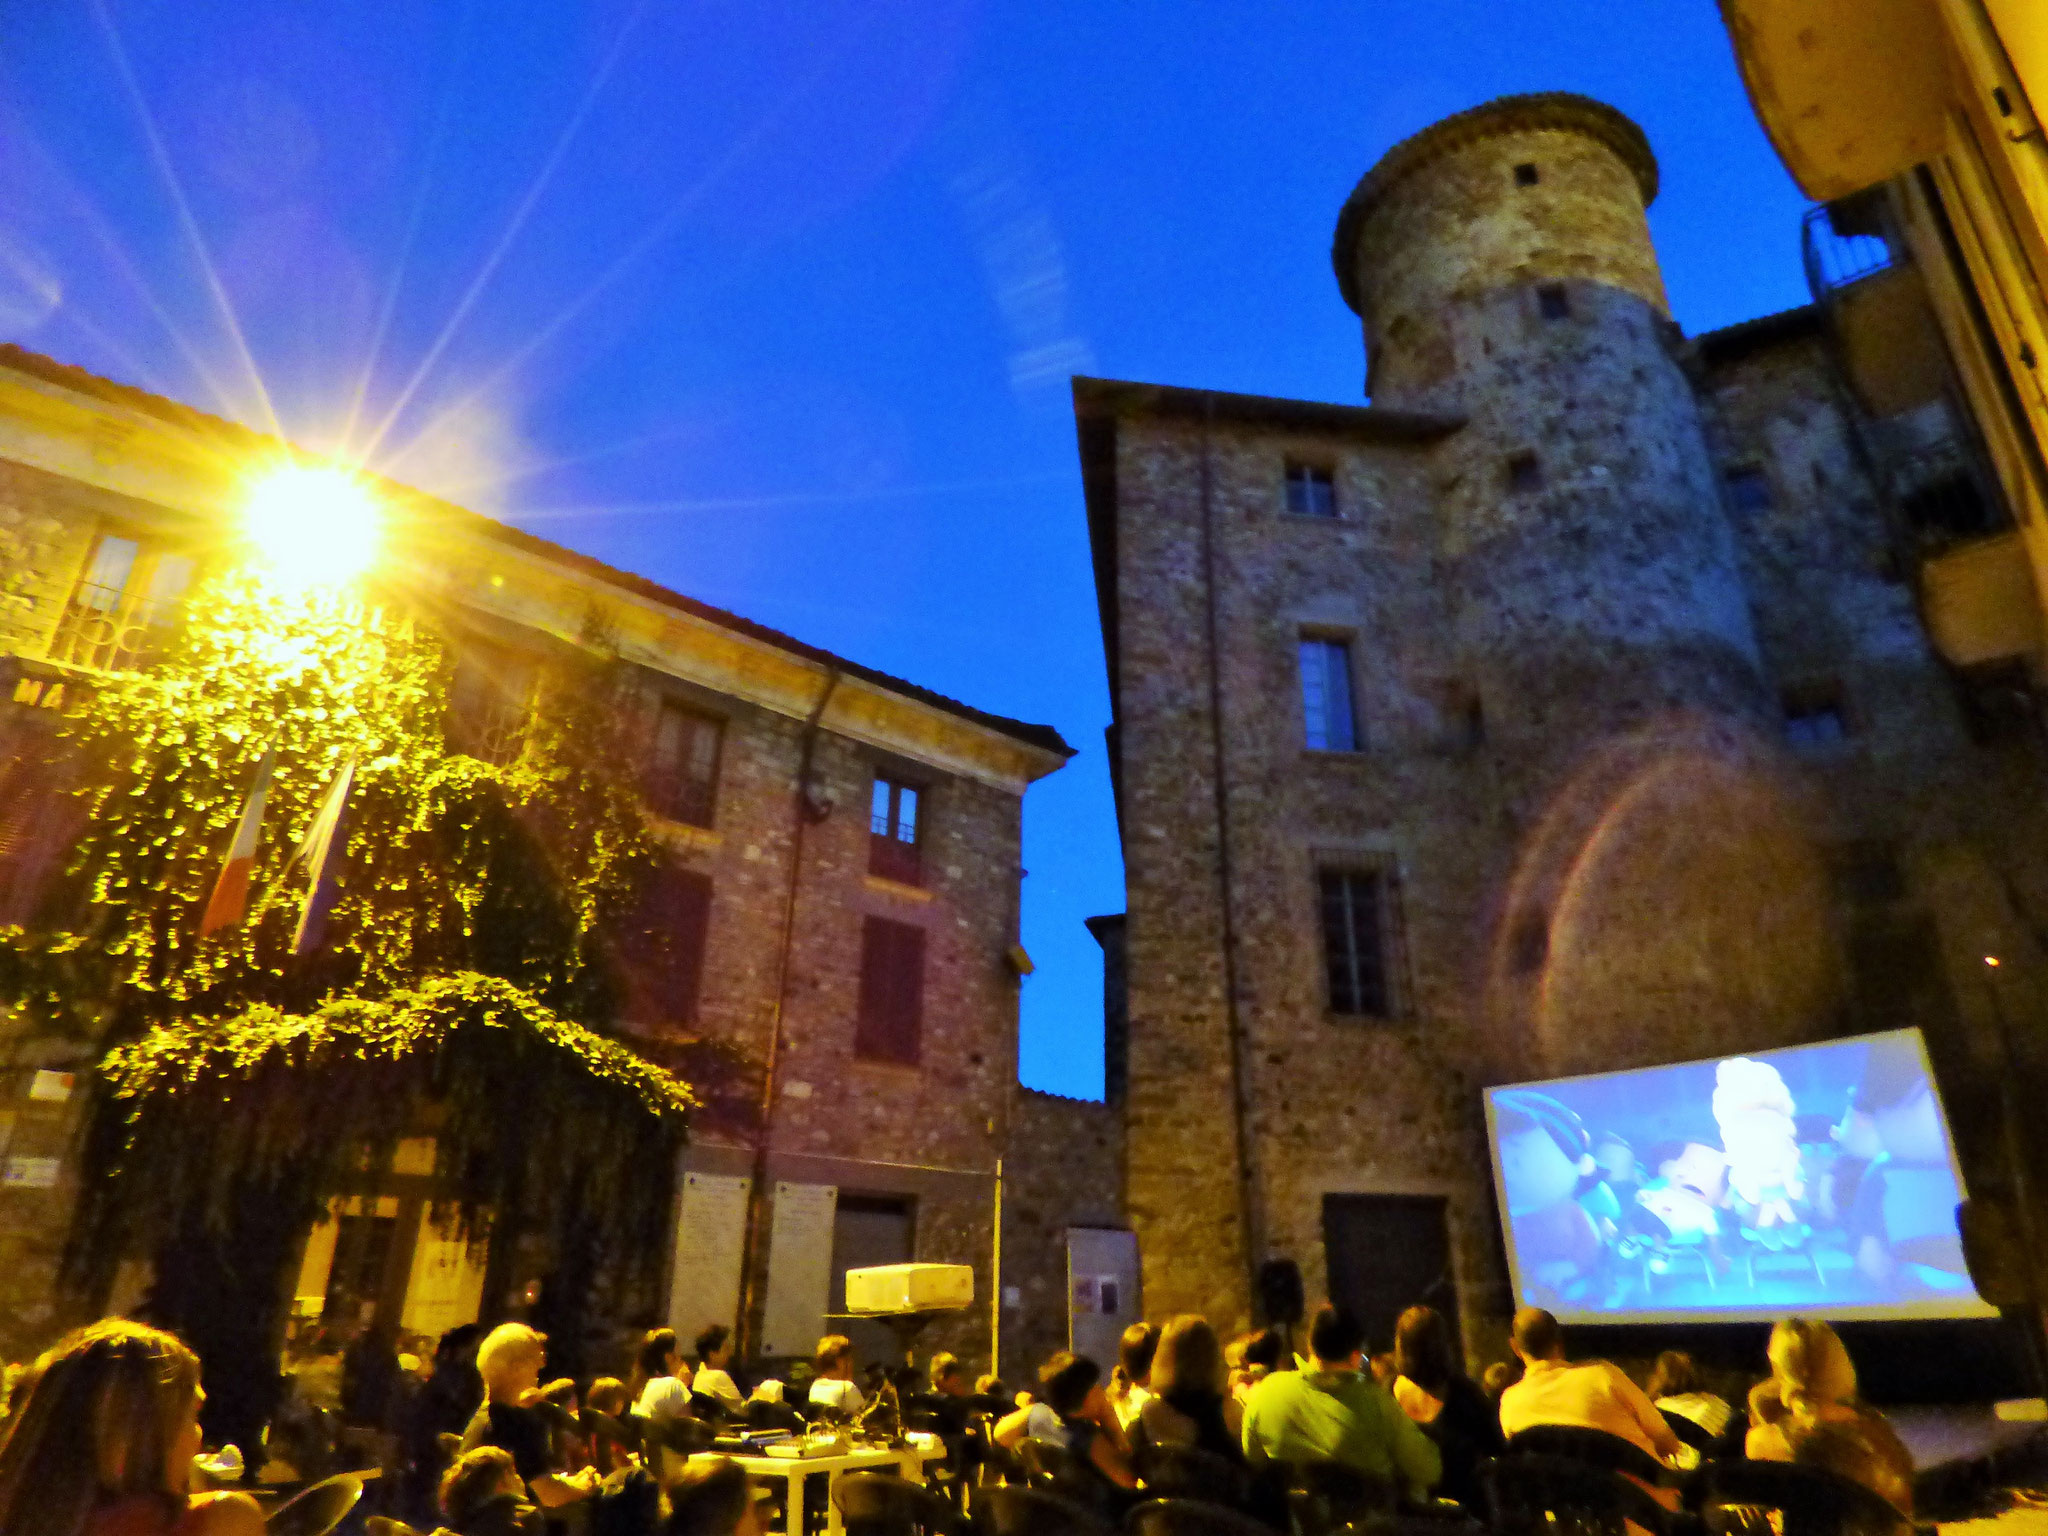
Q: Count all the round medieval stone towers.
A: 1